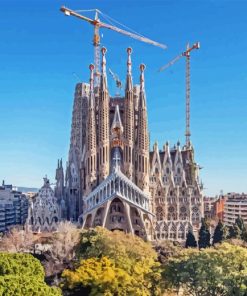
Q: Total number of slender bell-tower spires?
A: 4